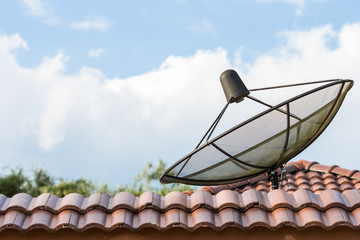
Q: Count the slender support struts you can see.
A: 4